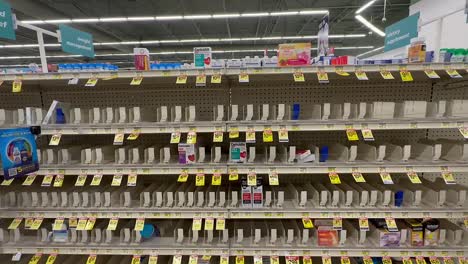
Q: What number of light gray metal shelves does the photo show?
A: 5